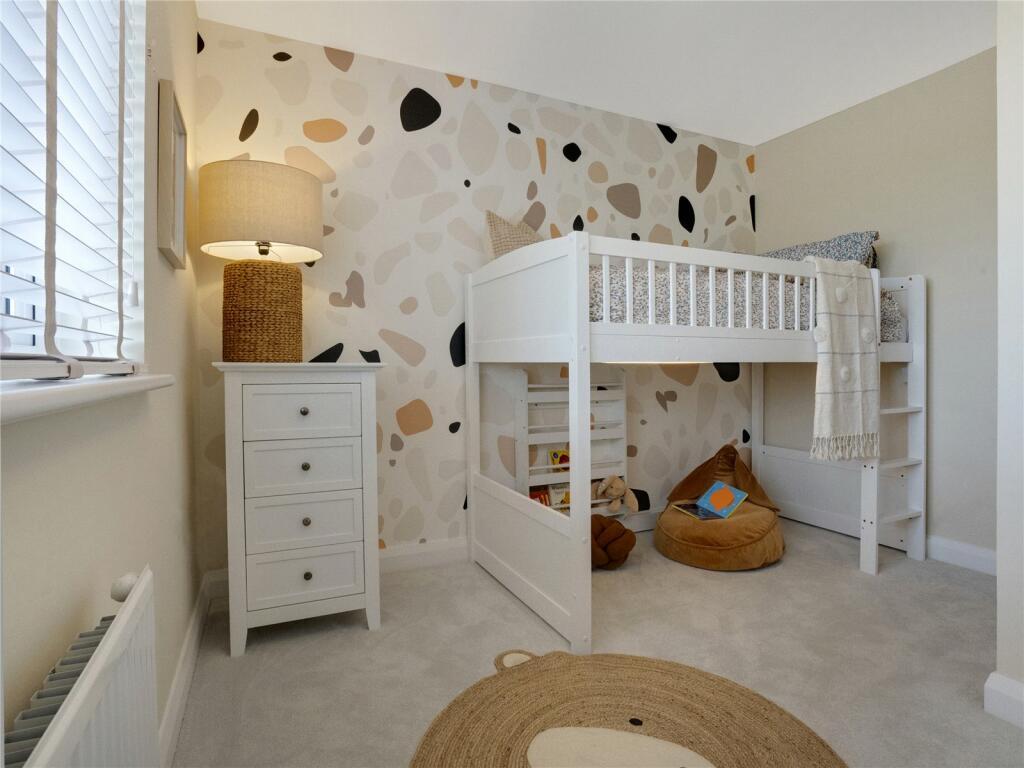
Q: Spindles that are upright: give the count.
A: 12